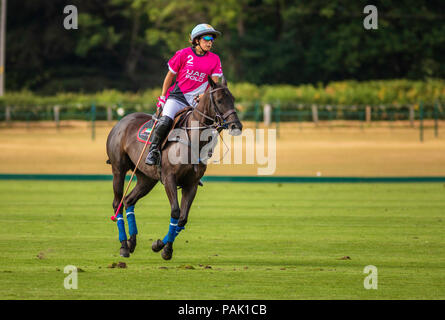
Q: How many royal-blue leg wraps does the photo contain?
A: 4